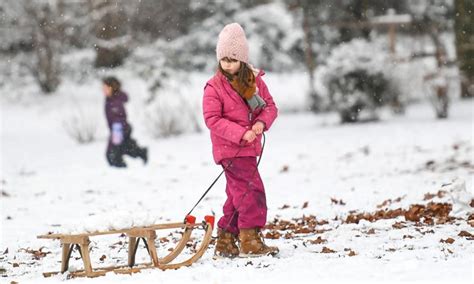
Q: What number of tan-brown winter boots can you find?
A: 2